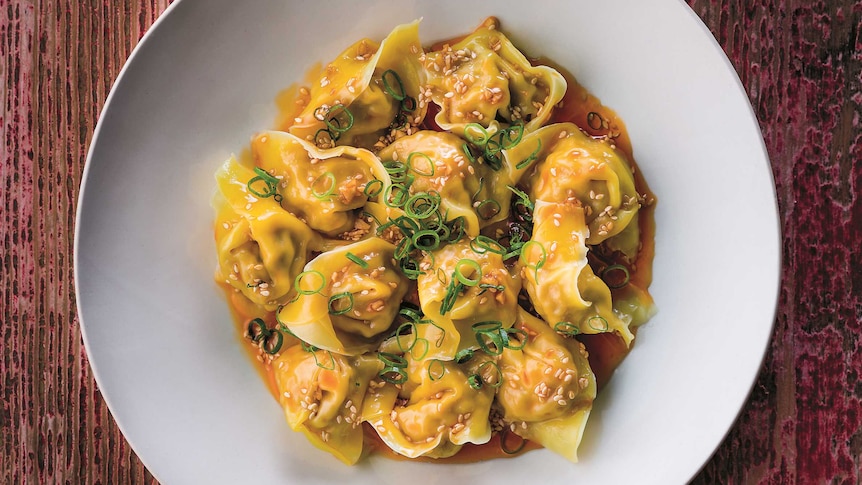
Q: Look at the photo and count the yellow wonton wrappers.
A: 12